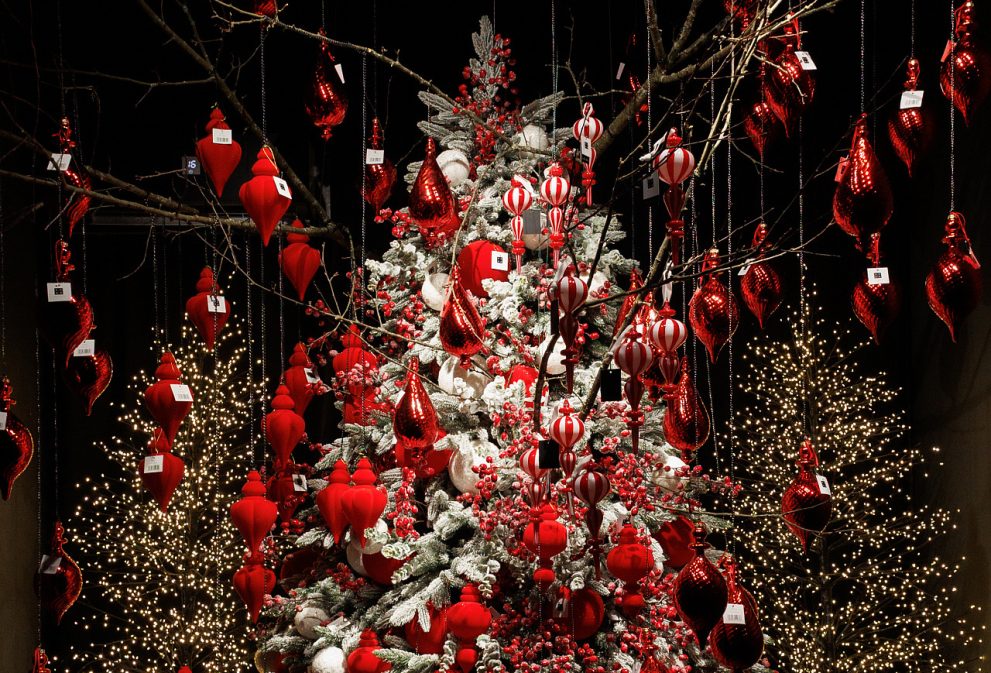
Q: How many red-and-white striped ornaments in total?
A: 10